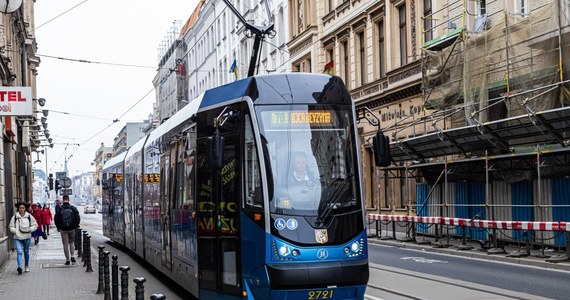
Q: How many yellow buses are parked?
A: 0